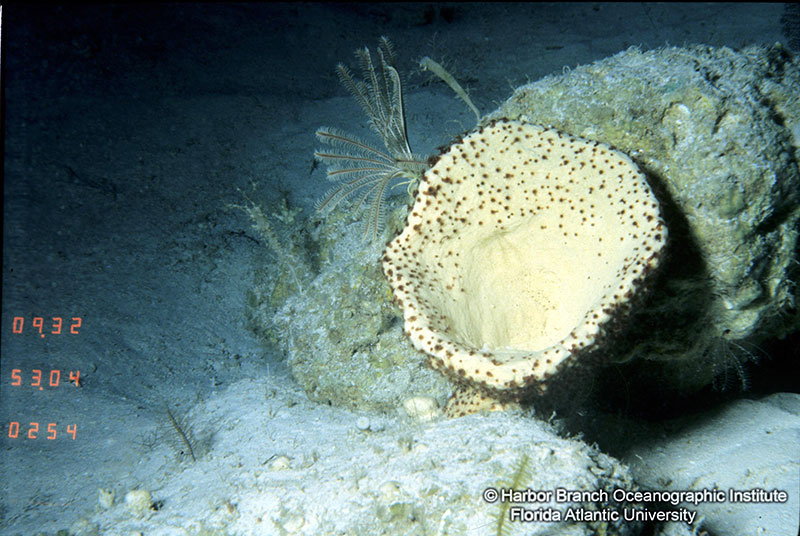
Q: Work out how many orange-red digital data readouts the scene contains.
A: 3